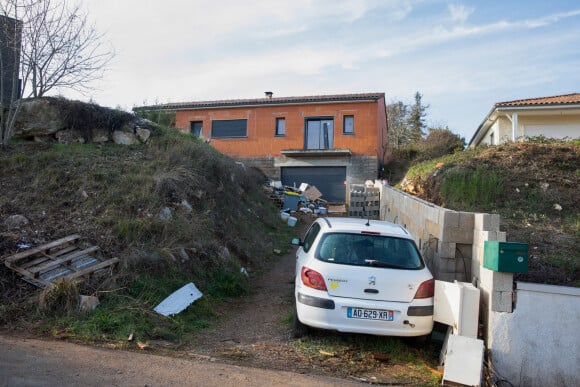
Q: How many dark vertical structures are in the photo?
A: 1